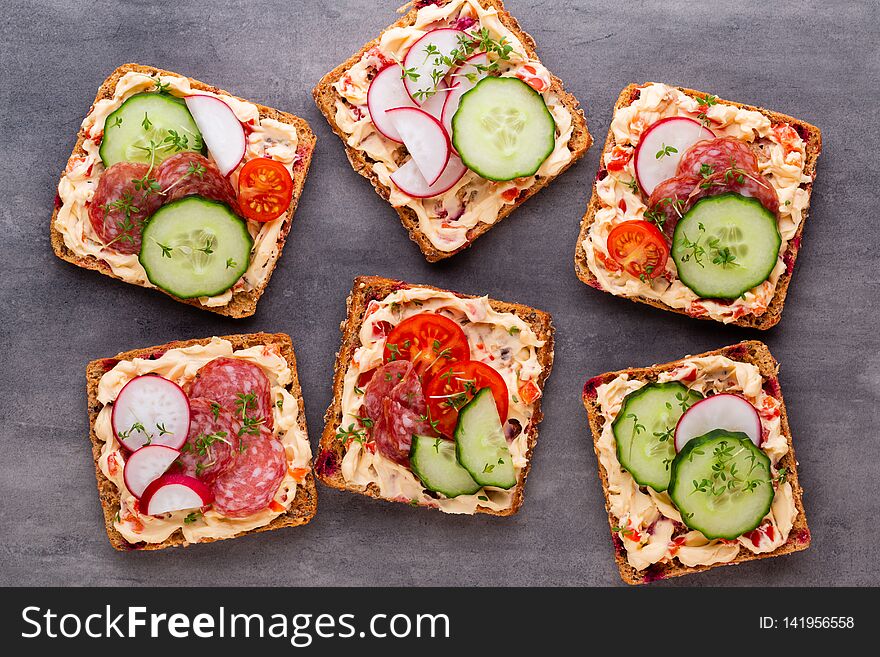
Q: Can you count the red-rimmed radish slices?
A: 12